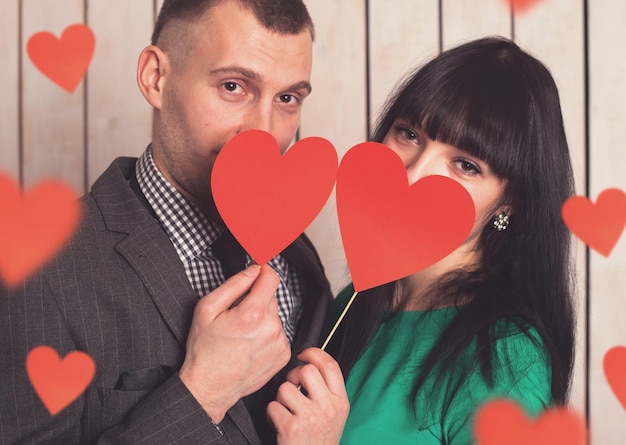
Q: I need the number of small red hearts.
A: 7